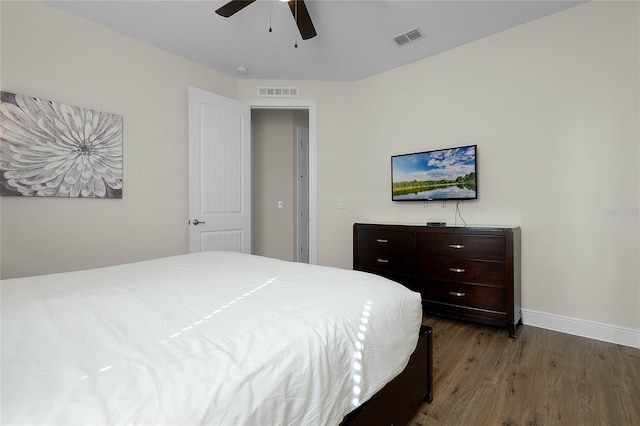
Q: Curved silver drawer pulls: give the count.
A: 5